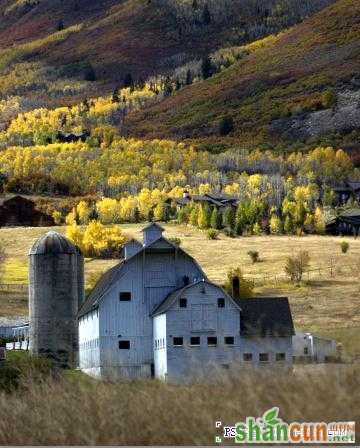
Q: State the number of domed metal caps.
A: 1